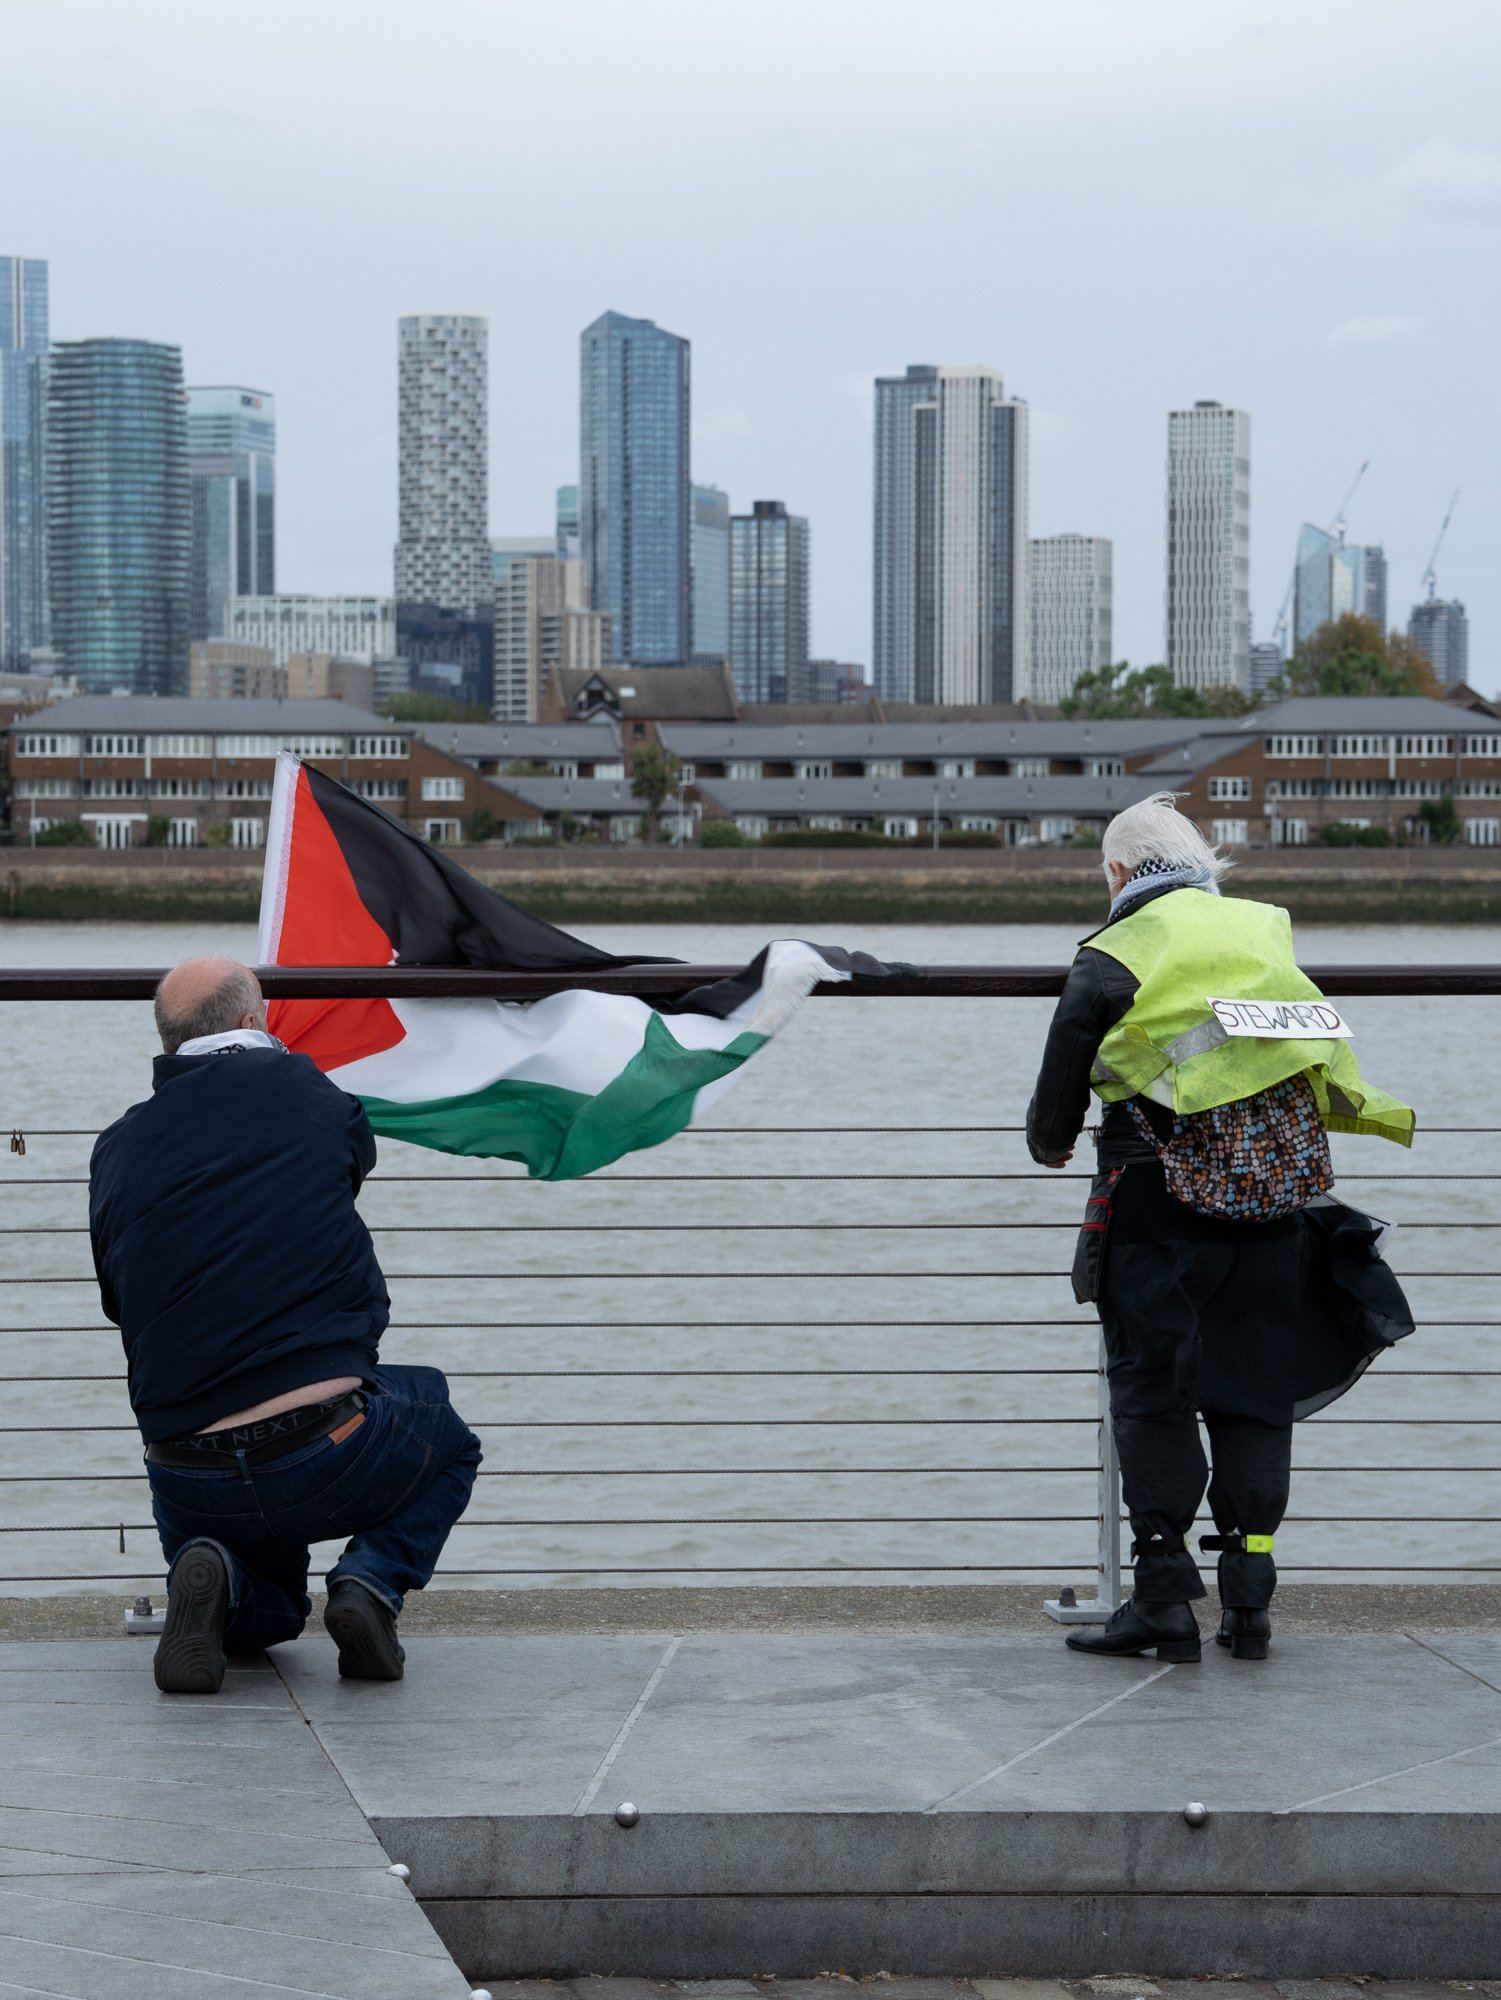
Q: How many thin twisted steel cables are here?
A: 10